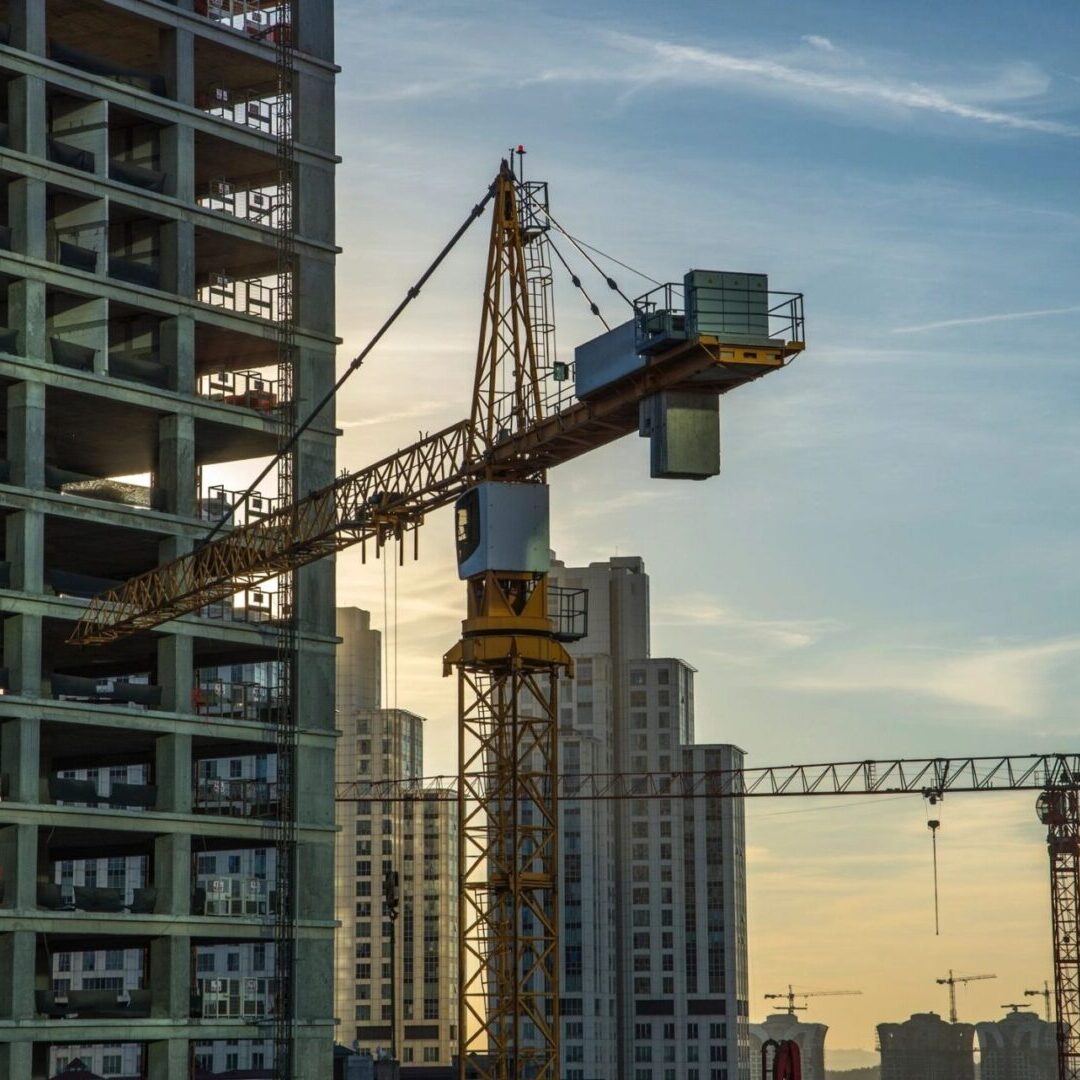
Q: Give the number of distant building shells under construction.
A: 3